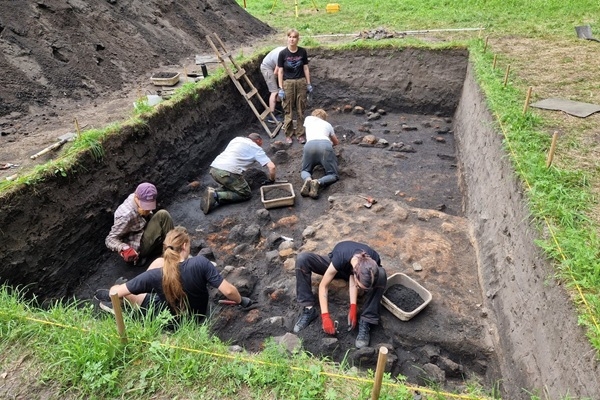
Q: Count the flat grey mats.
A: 1